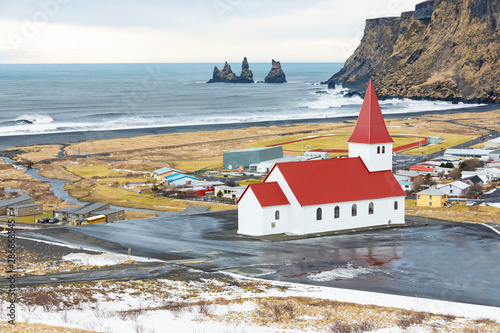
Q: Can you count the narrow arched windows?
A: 8